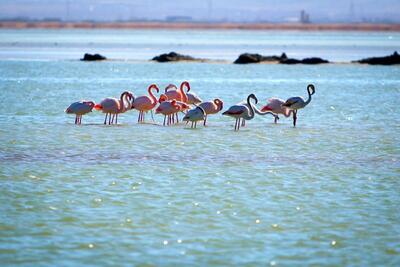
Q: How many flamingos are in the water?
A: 14